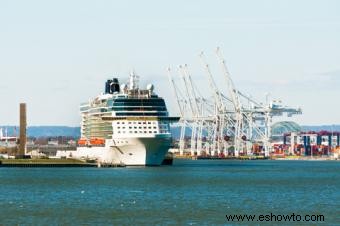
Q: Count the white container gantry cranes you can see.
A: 5